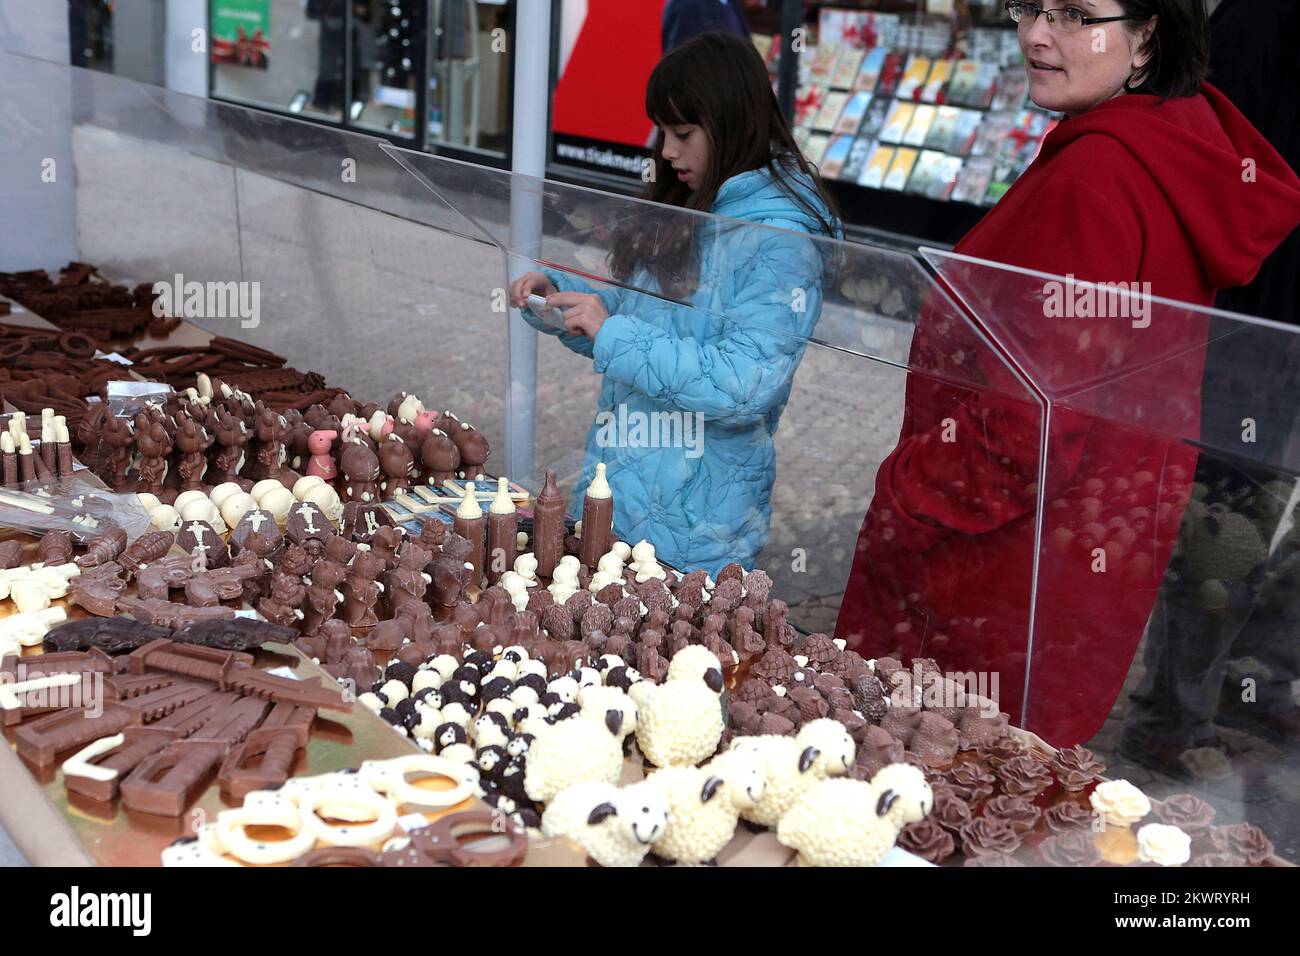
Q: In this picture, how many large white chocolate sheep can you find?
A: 6